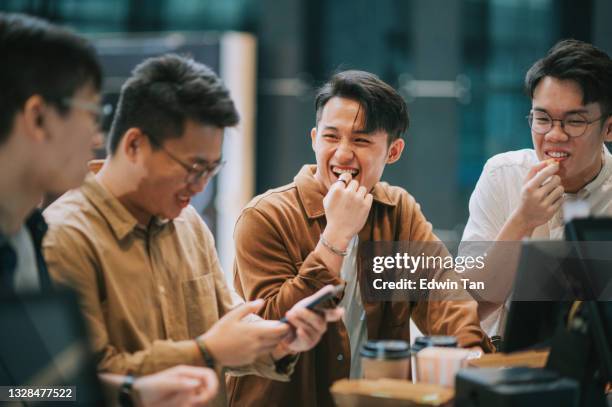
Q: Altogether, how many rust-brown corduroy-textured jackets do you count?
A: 1